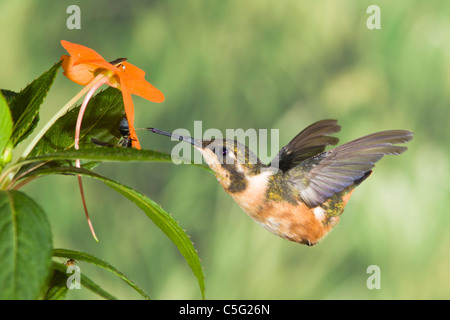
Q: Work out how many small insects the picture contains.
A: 2